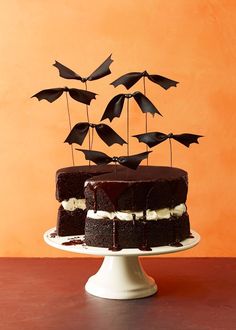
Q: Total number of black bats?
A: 7